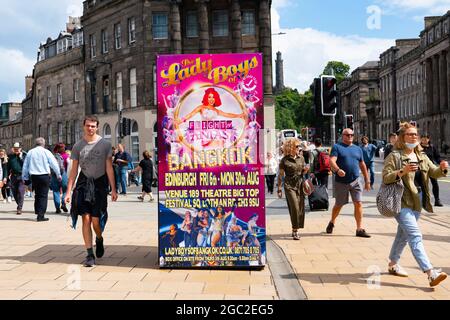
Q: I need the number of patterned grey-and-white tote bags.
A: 1